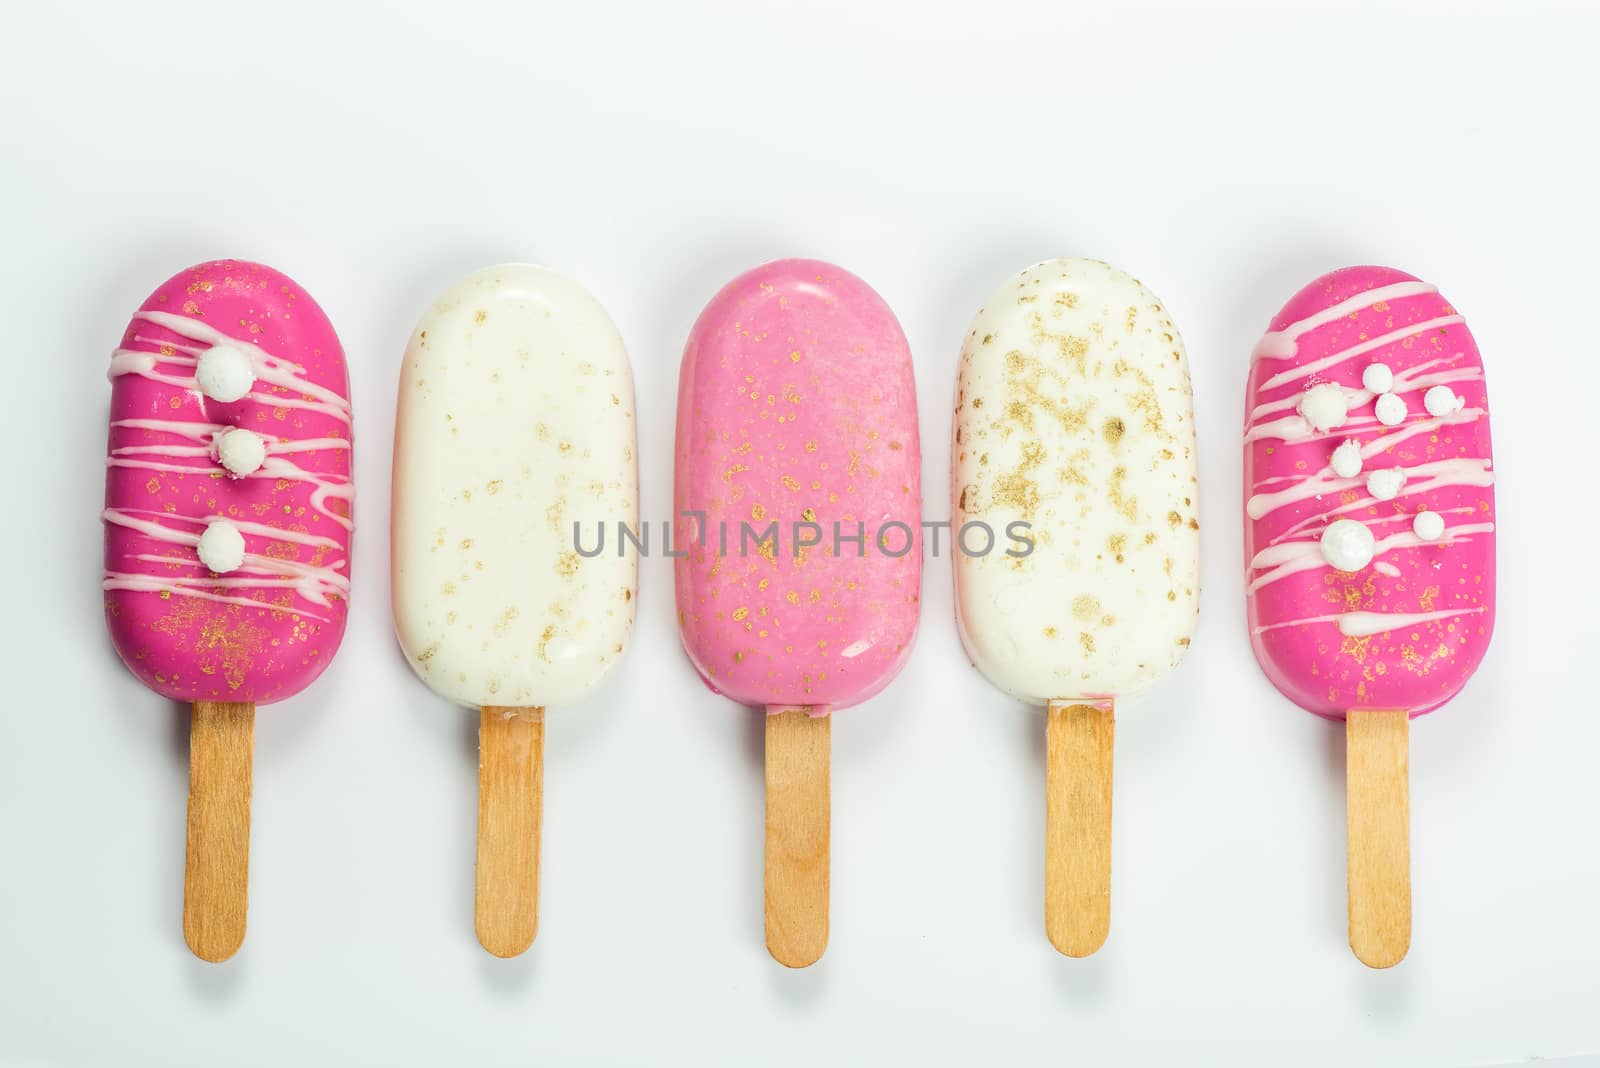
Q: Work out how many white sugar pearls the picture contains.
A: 11